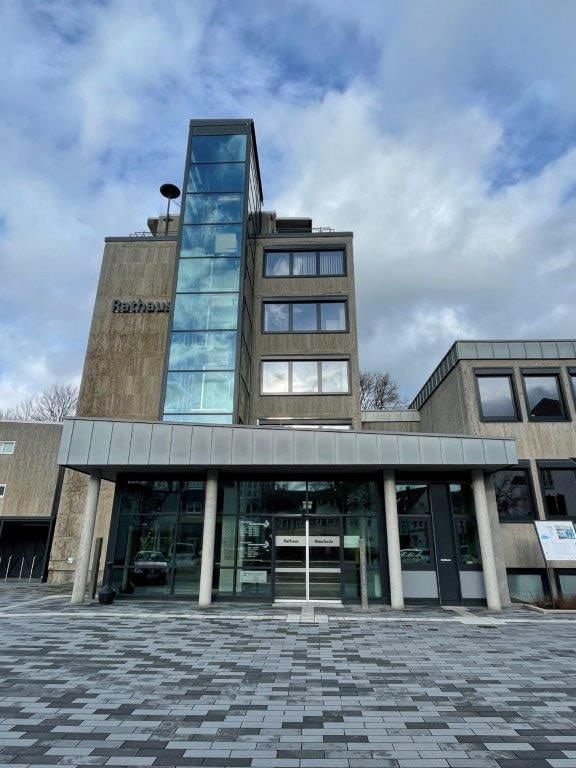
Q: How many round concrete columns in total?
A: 4